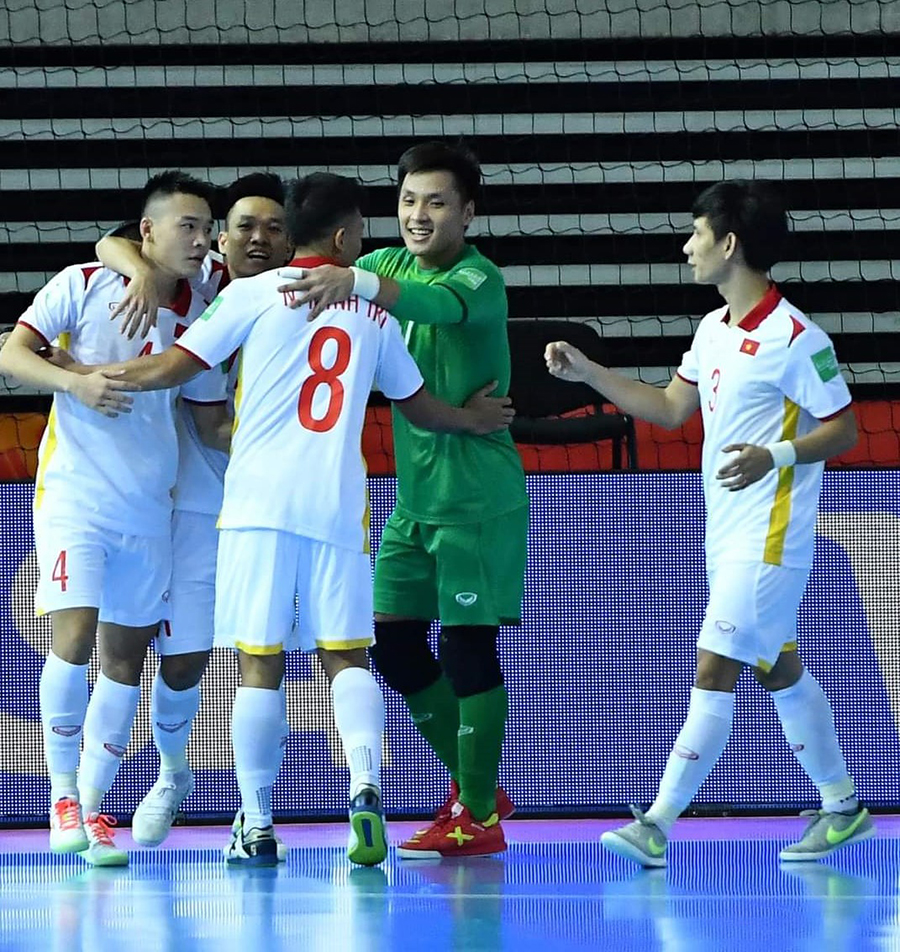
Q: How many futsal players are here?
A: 5